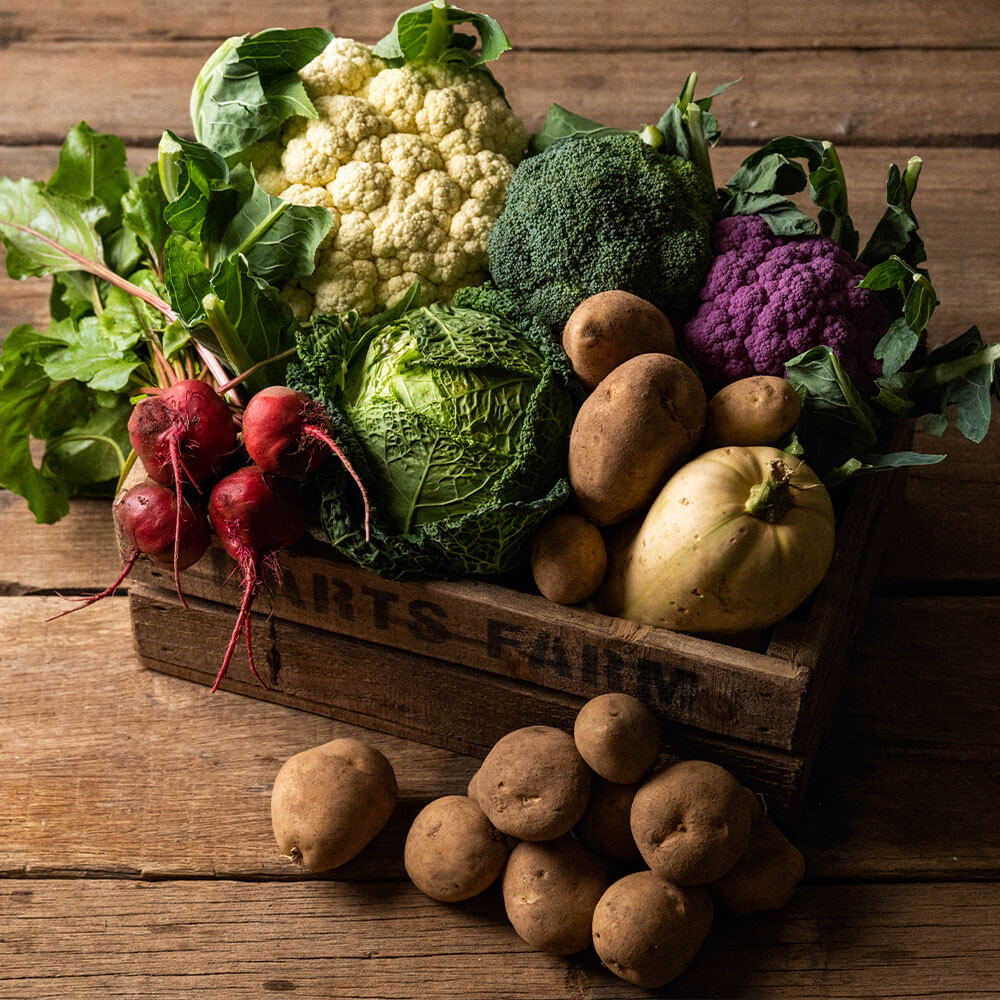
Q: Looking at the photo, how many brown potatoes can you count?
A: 13